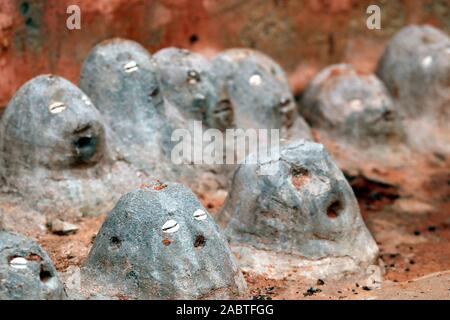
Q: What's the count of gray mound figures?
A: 9